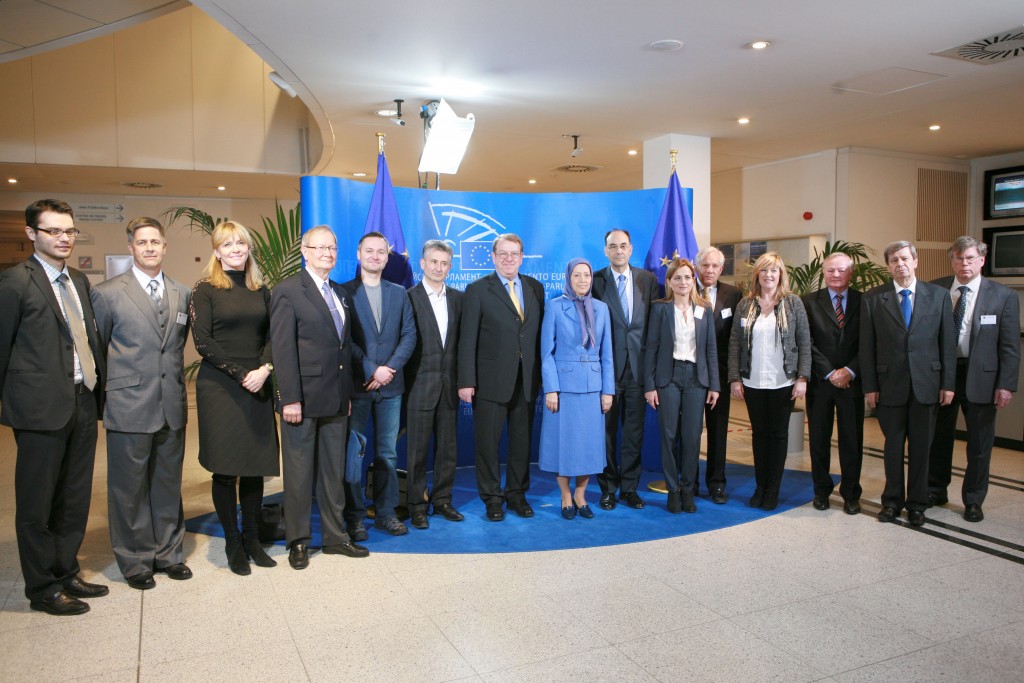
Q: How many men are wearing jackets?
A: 11